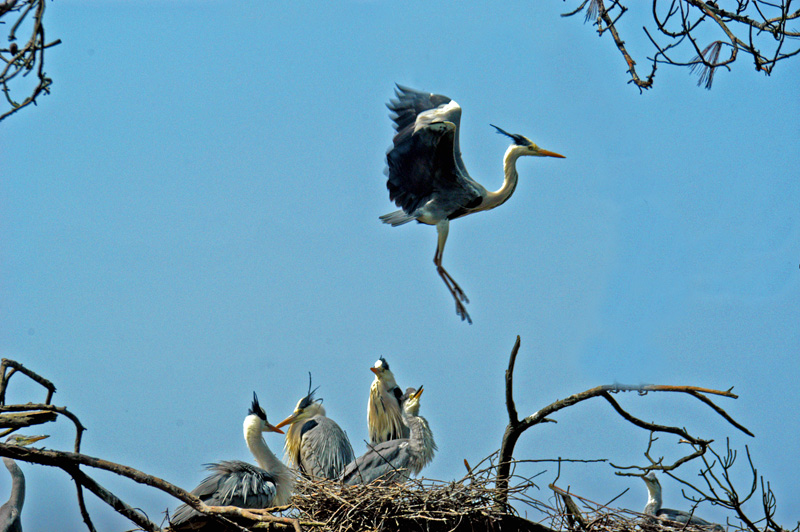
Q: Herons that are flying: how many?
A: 1